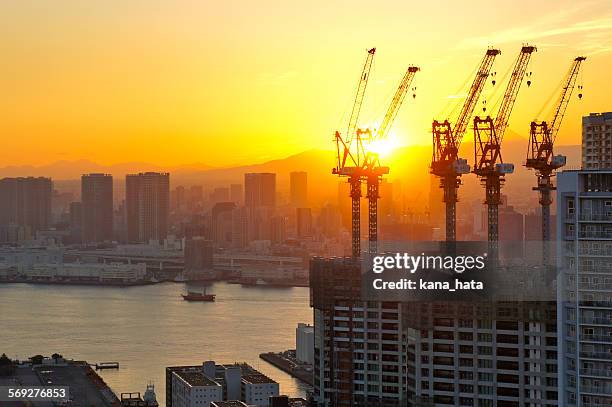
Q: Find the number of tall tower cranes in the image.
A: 5